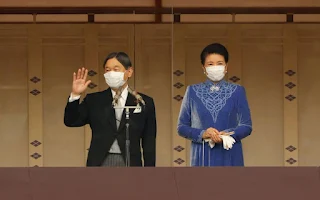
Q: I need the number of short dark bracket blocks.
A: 3